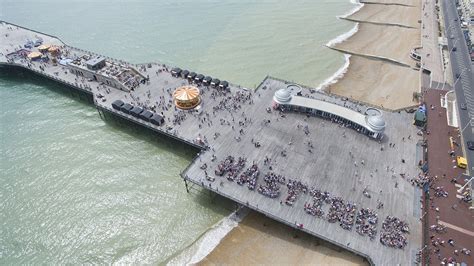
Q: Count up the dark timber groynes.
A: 3